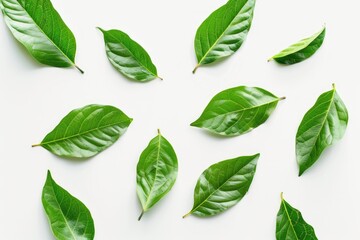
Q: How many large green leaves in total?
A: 11